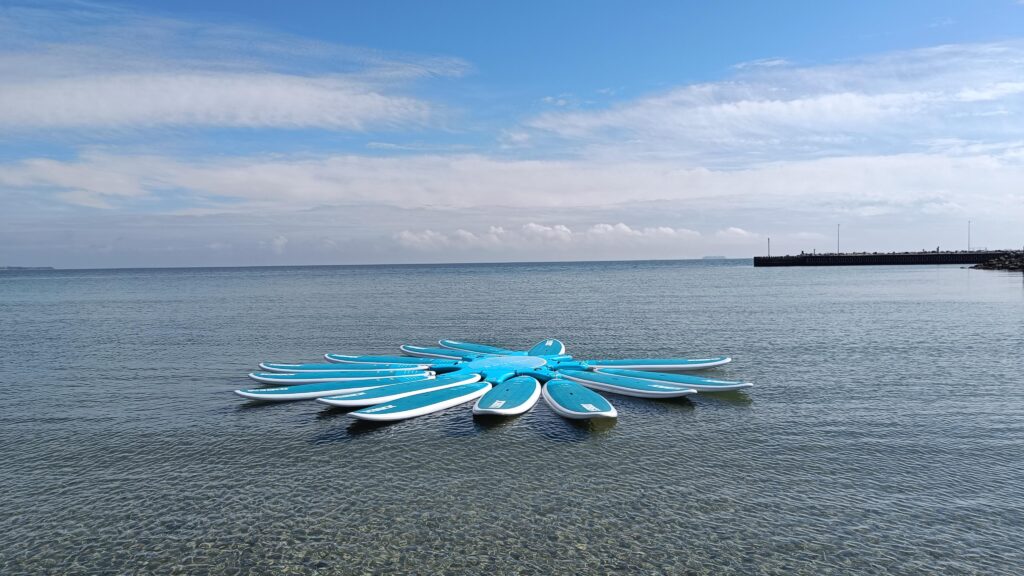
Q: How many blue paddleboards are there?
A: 14